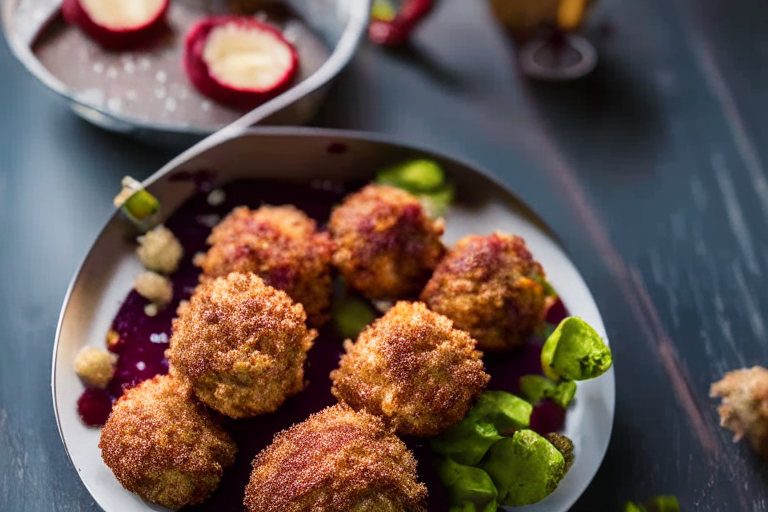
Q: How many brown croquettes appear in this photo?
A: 7